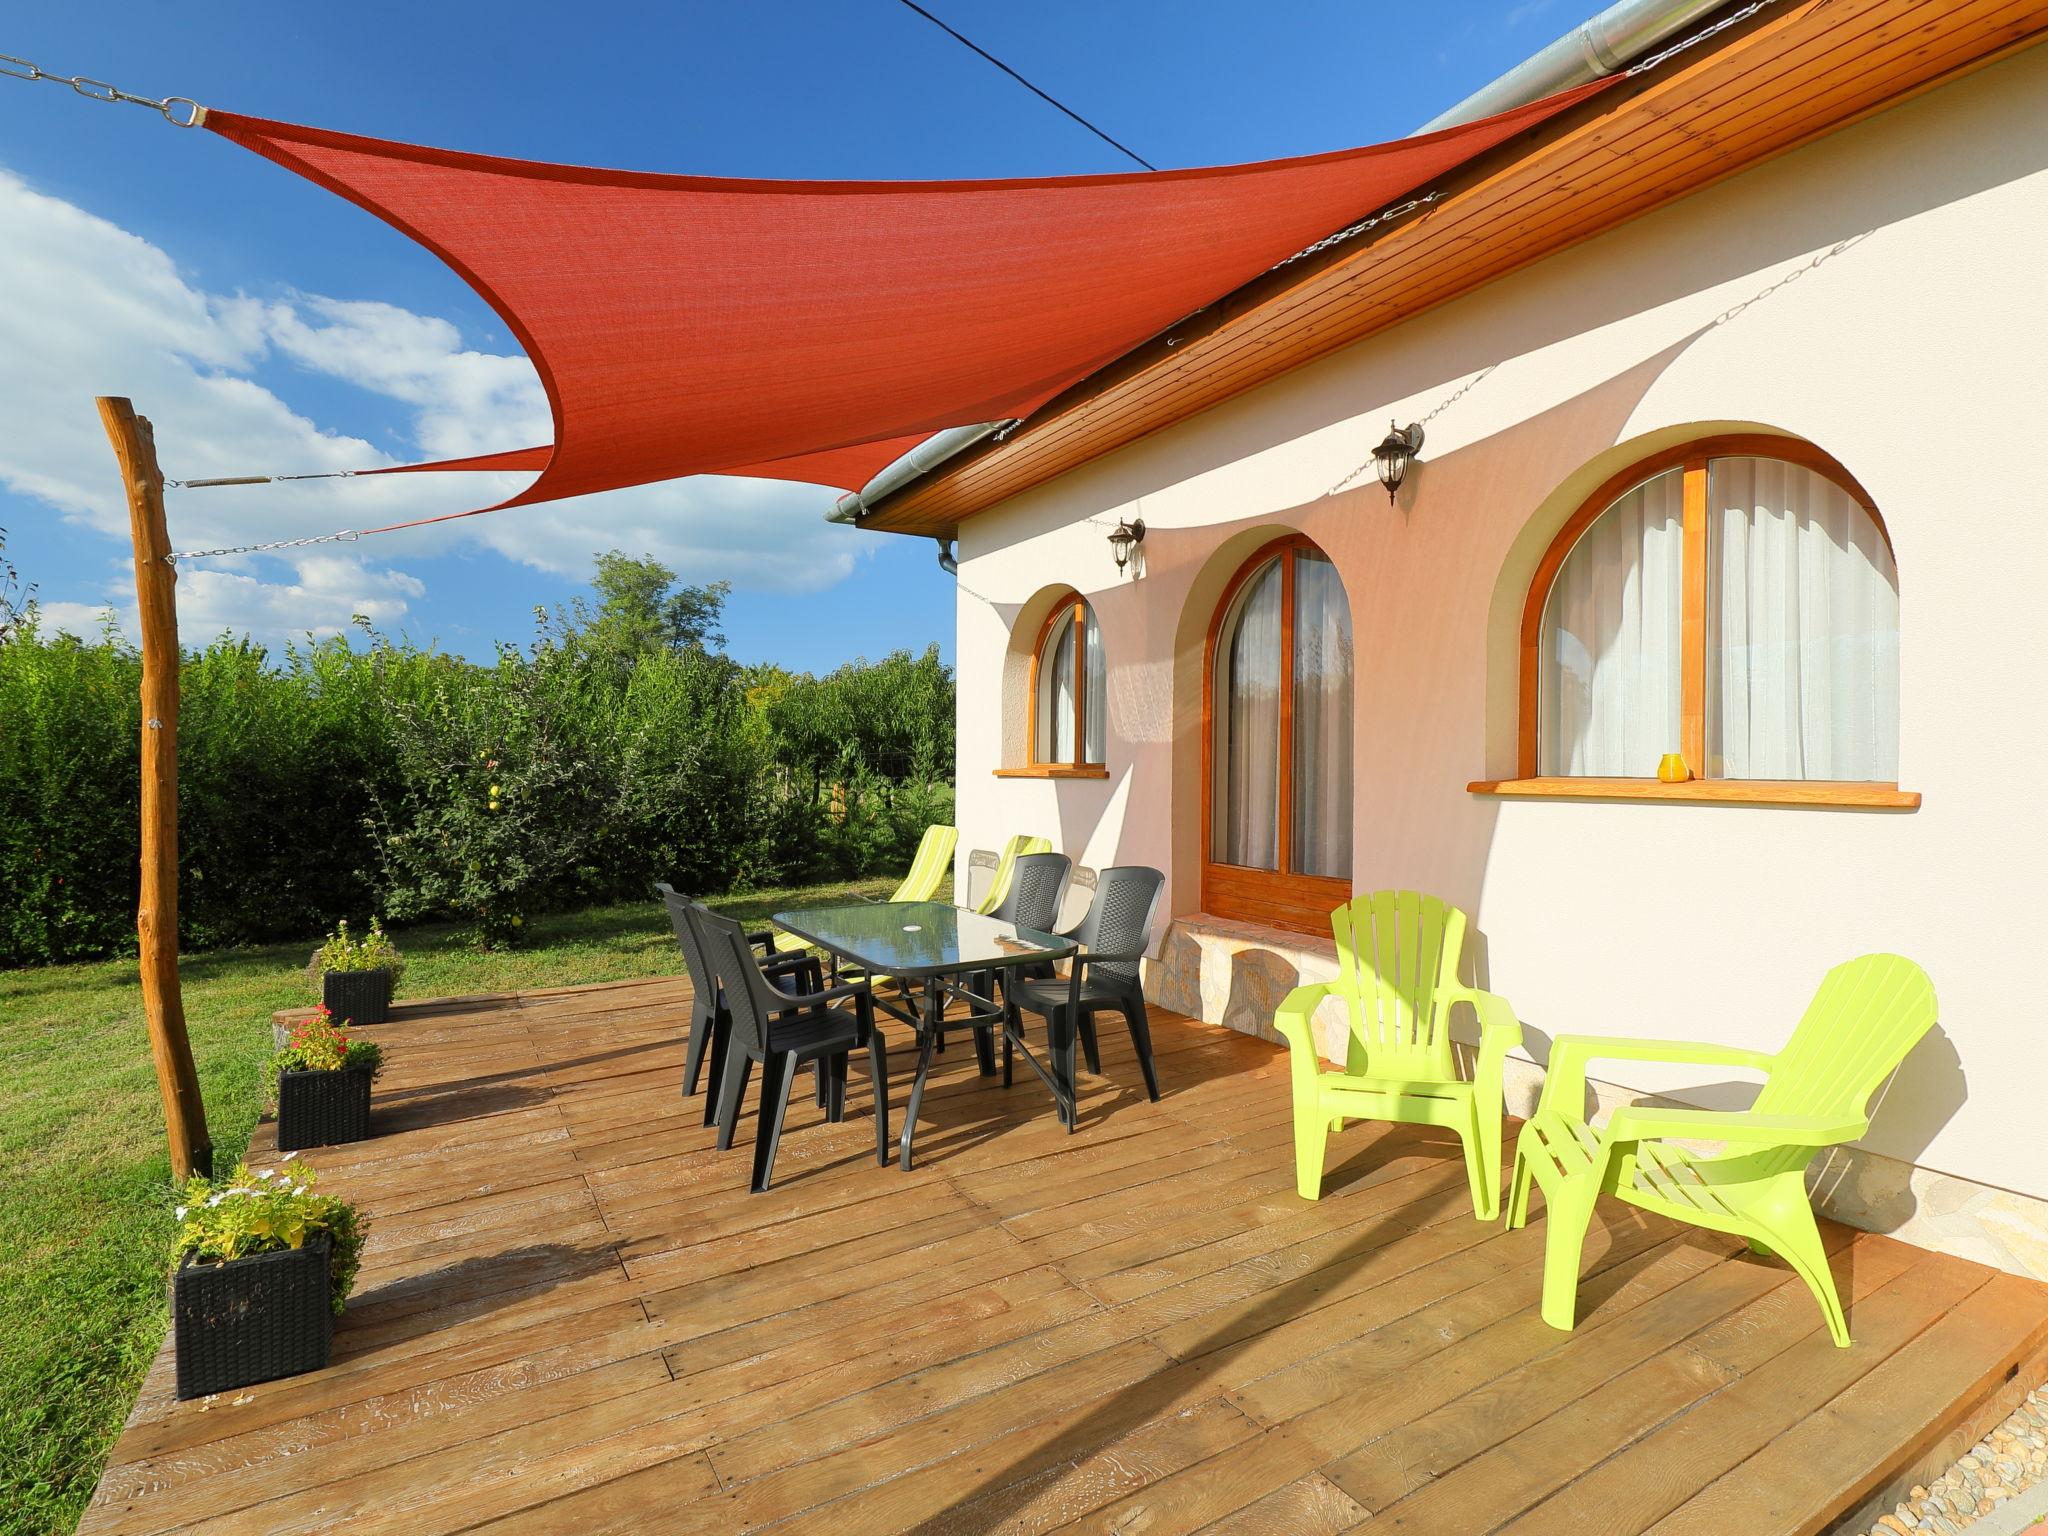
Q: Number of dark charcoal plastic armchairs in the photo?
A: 4